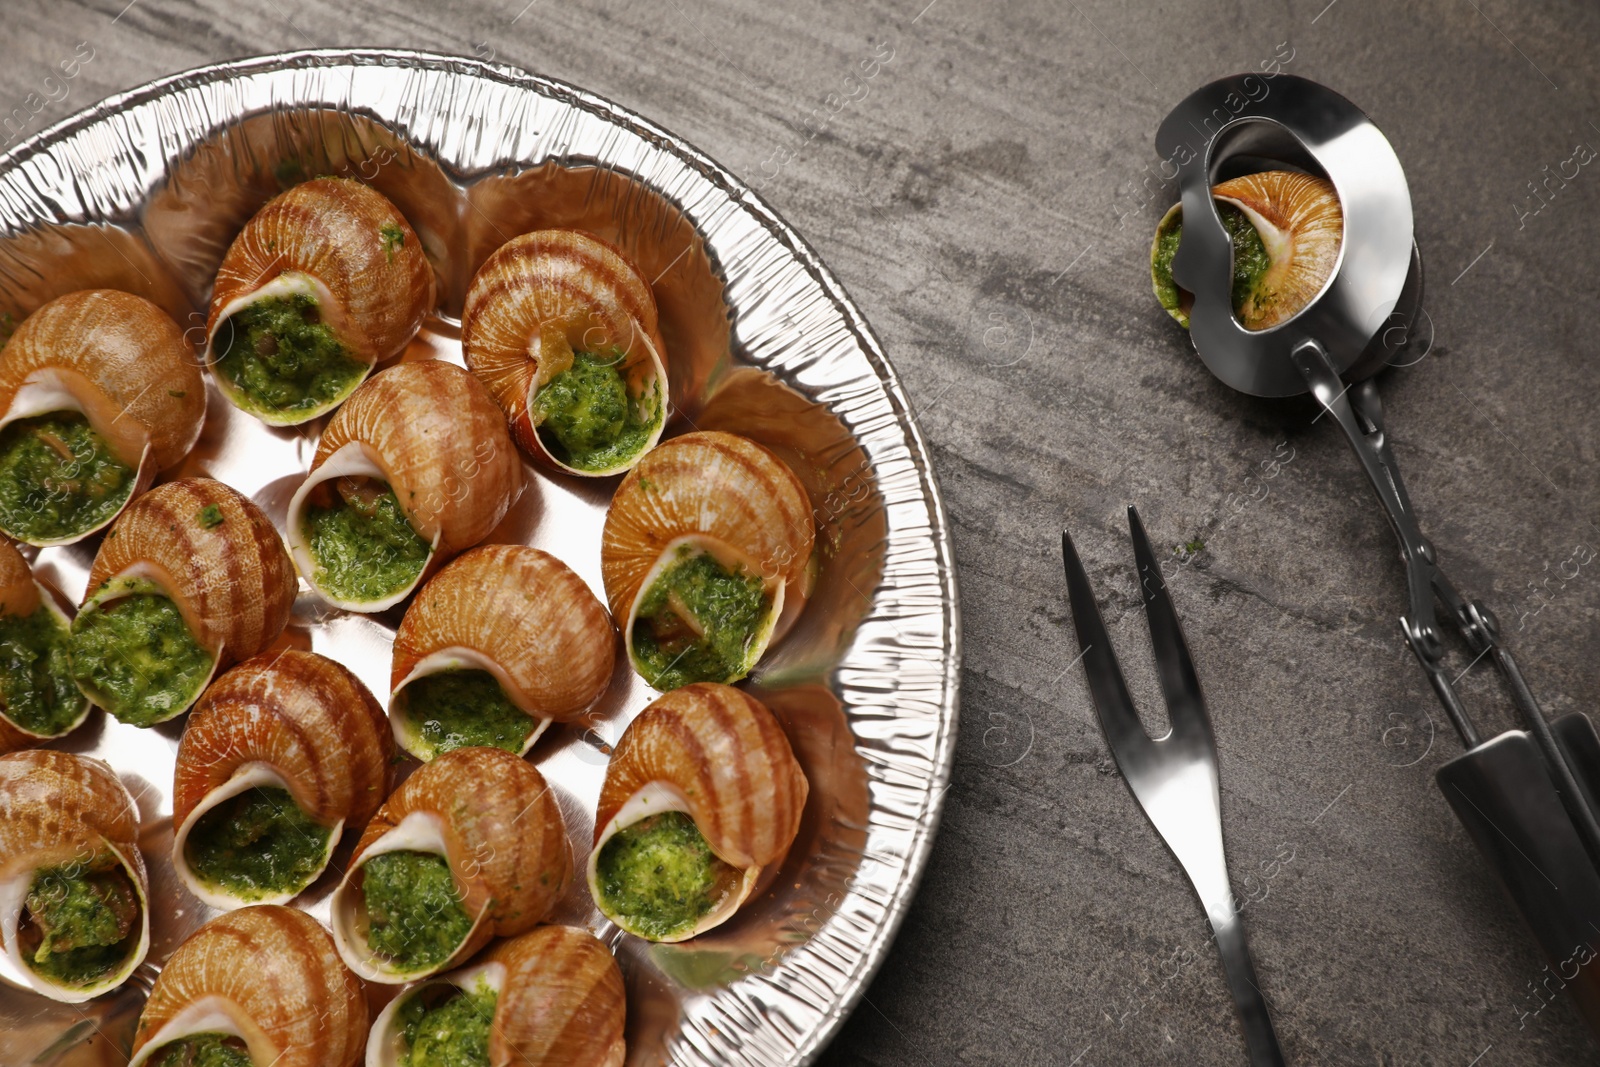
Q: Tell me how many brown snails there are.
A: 15